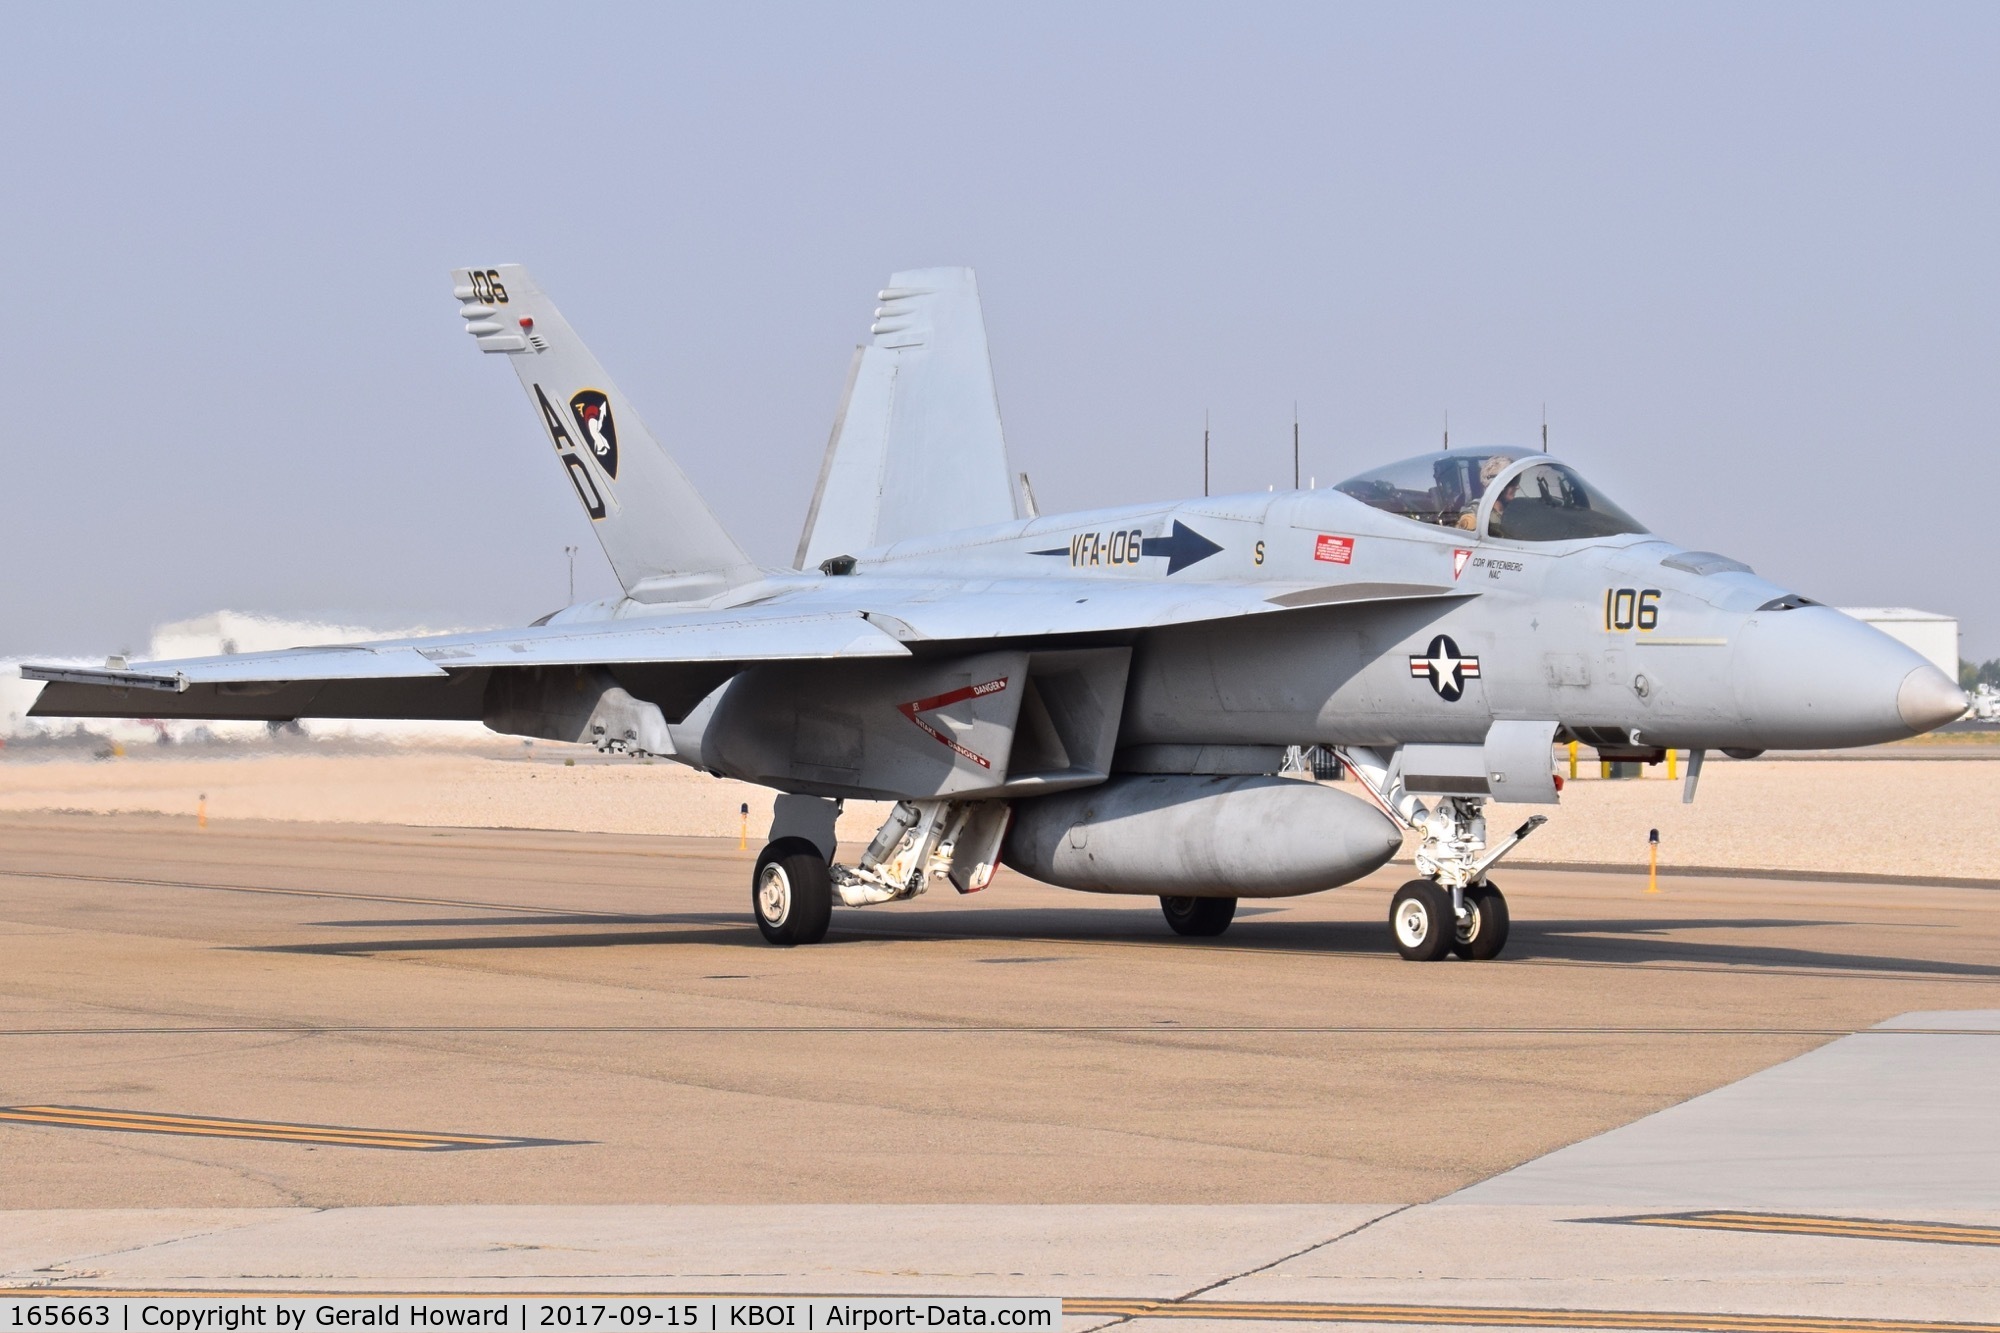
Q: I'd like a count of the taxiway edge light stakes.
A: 3